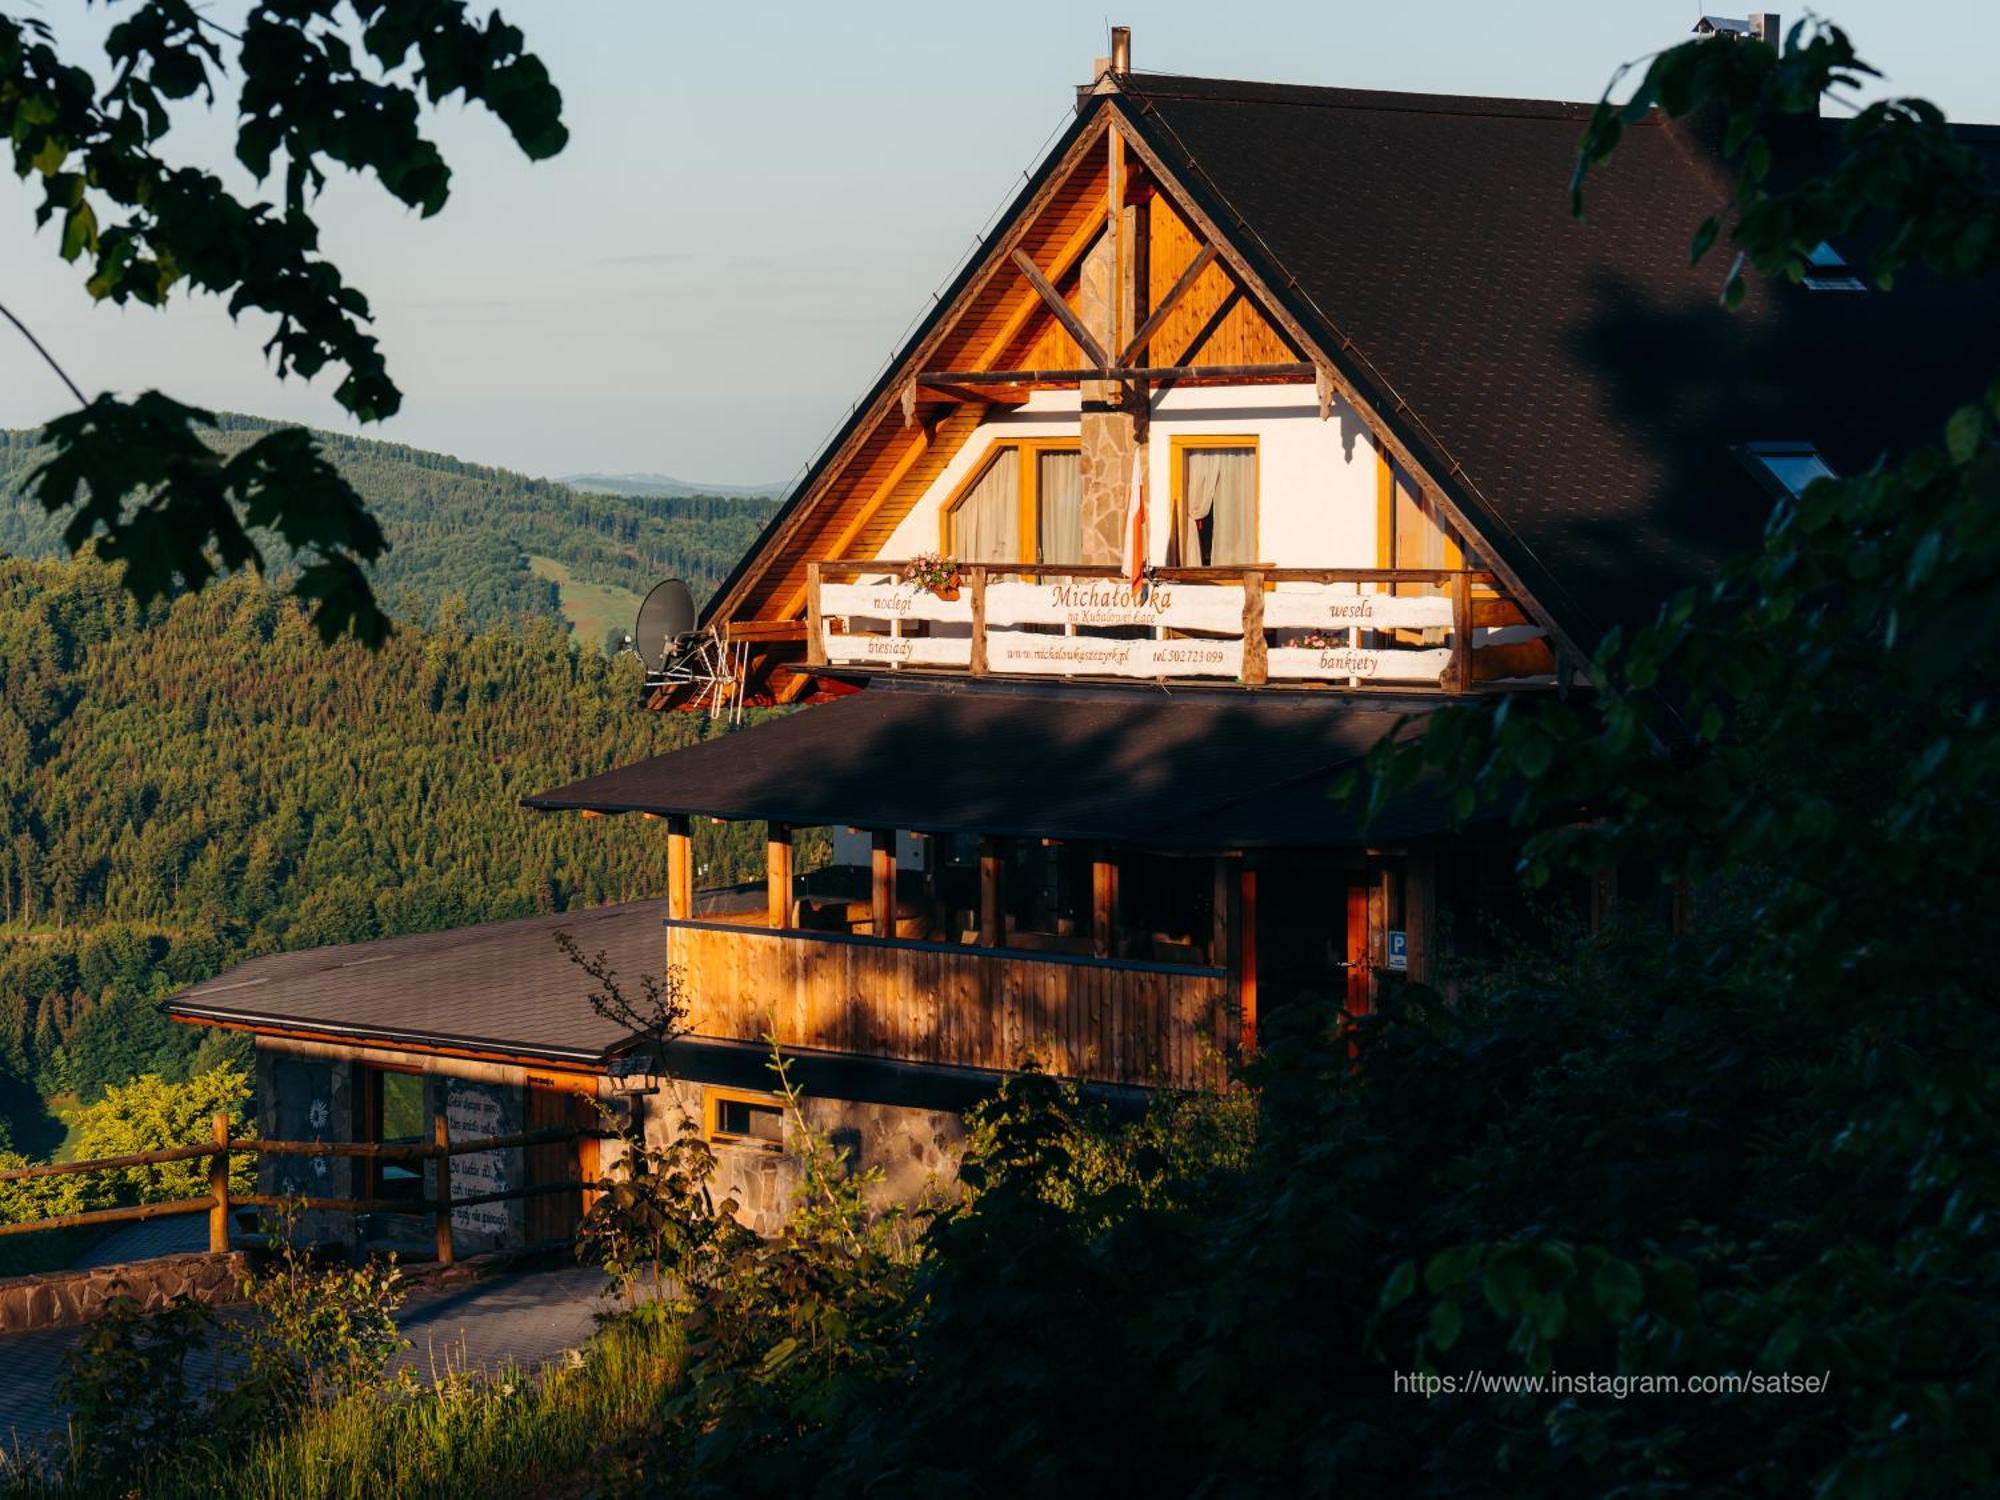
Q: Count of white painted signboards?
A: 6